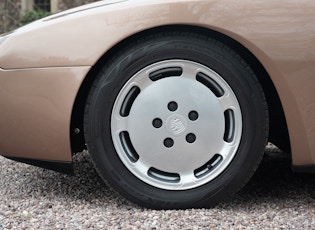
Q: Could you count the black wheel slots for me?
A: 7